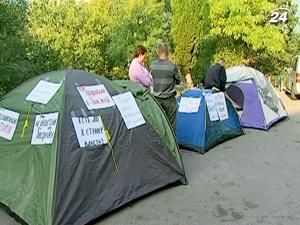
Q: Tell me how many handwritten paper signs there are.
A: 9